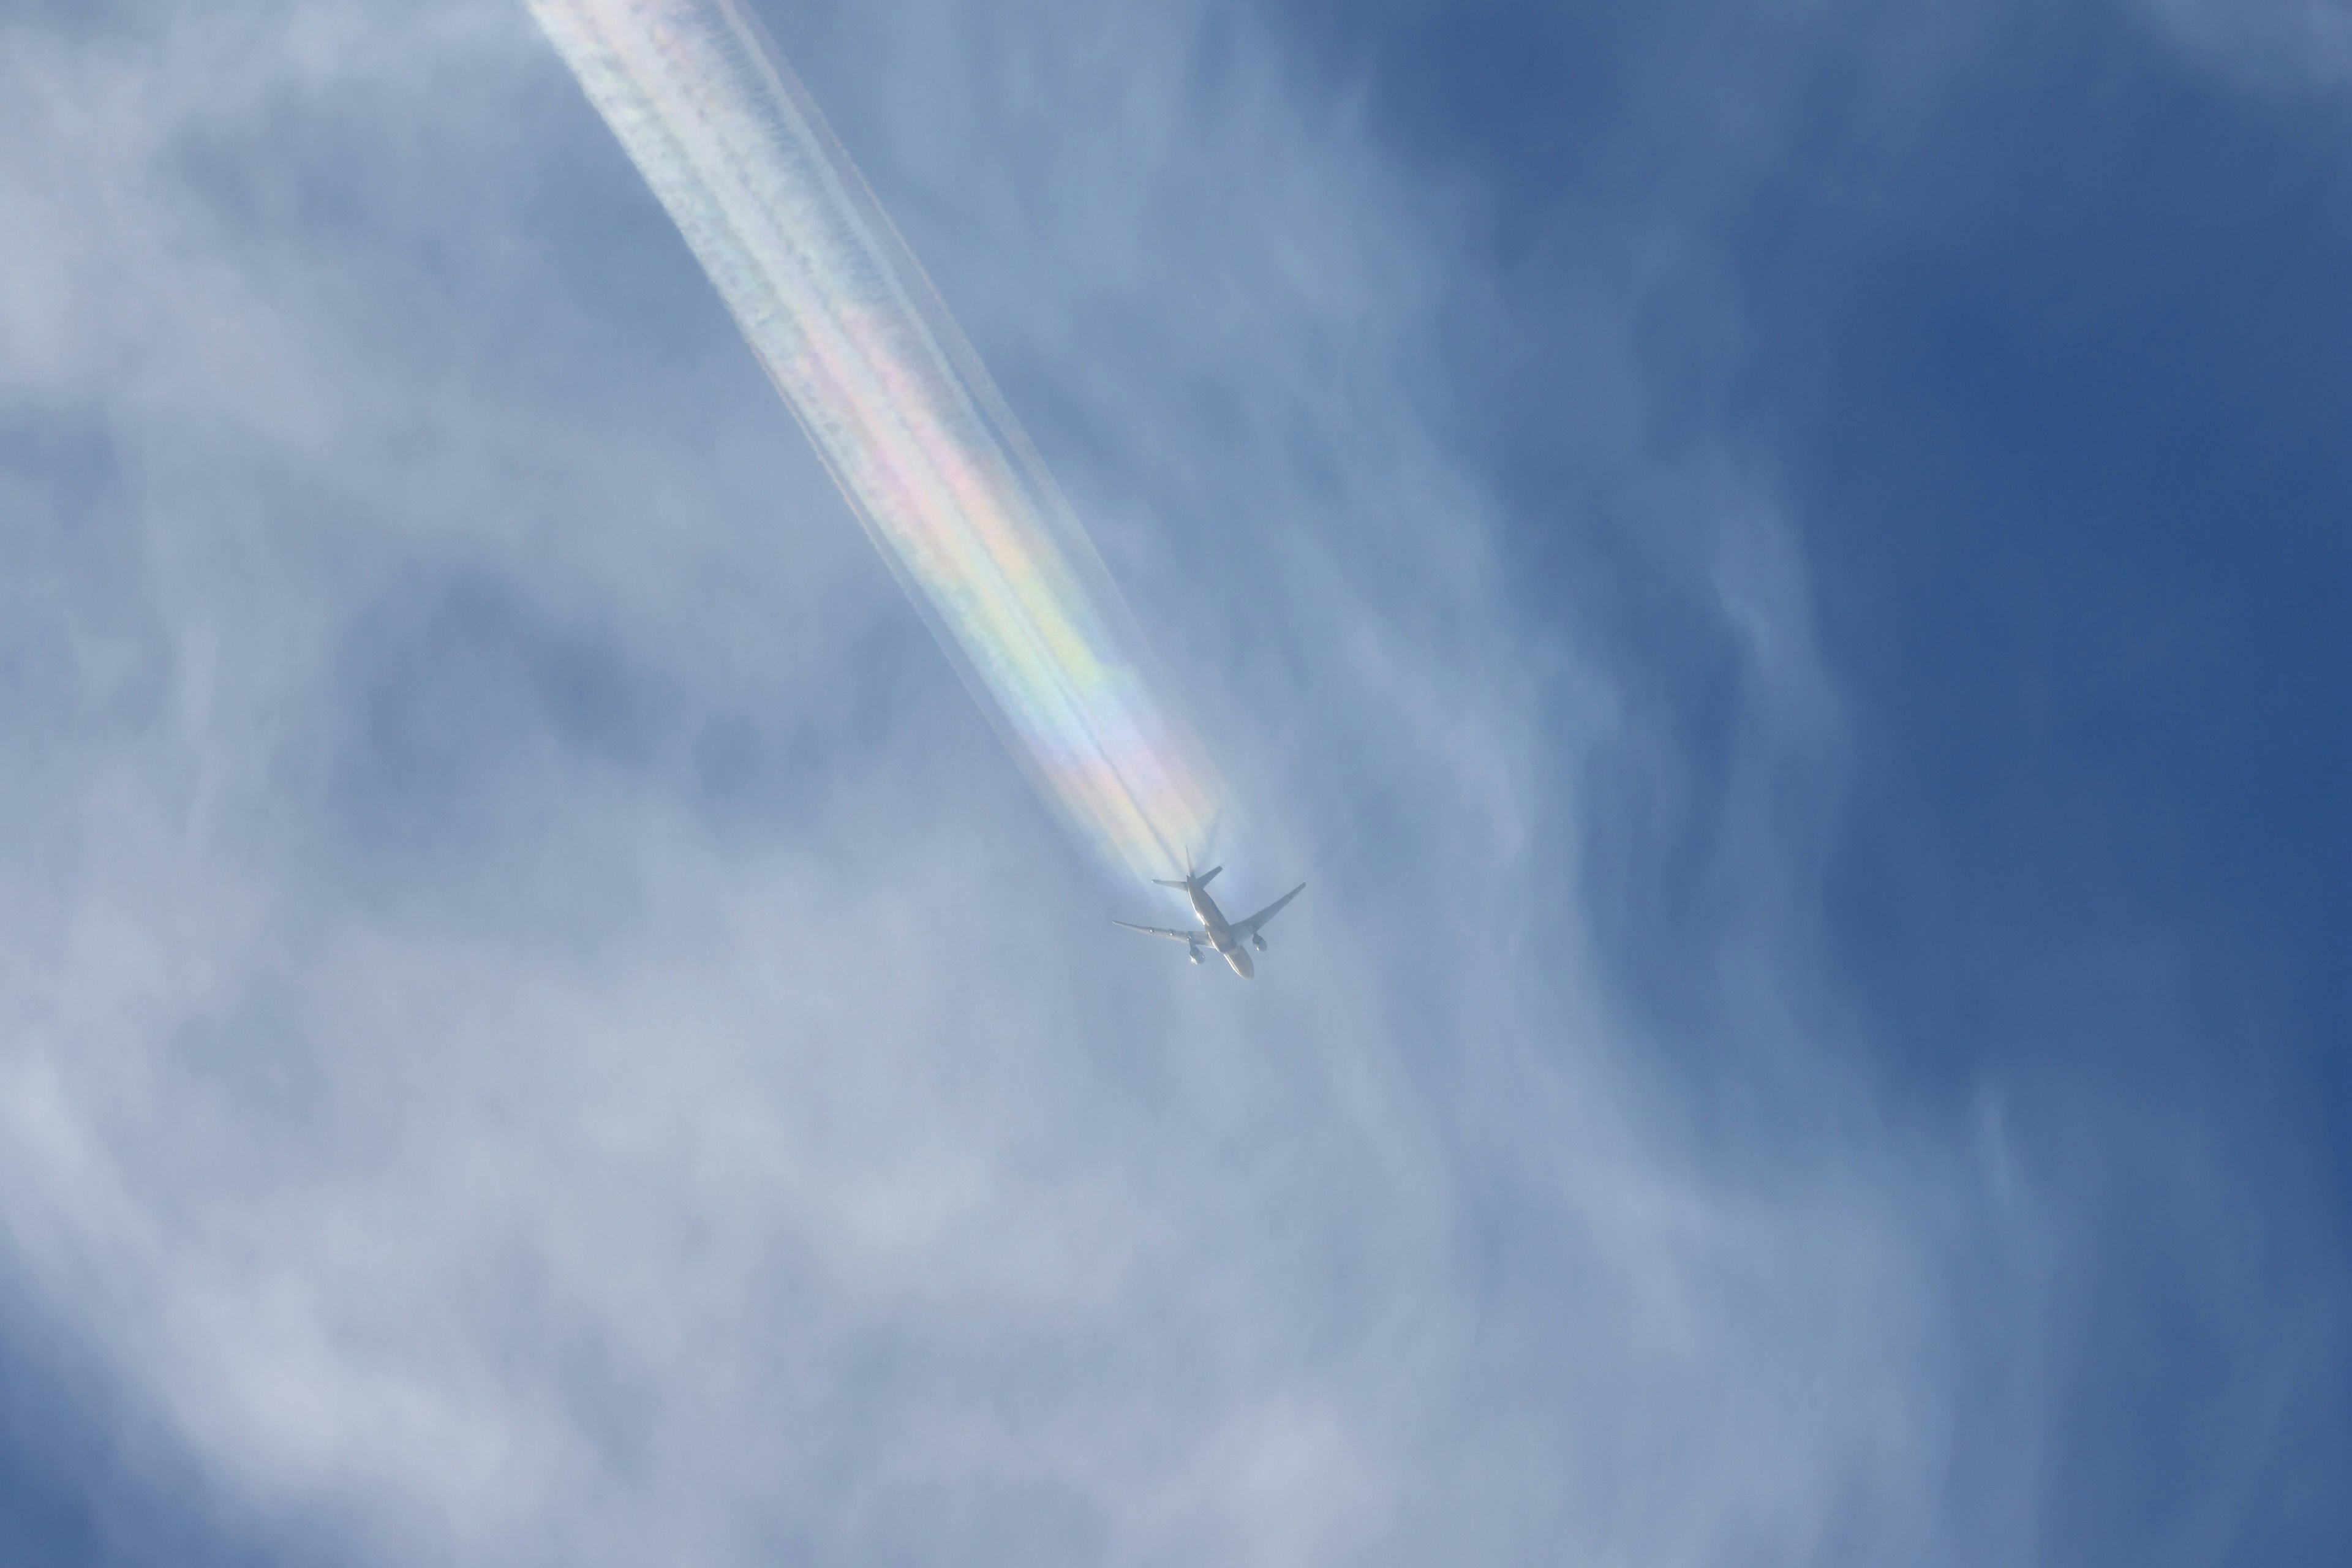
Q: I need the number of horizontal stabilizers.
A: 2